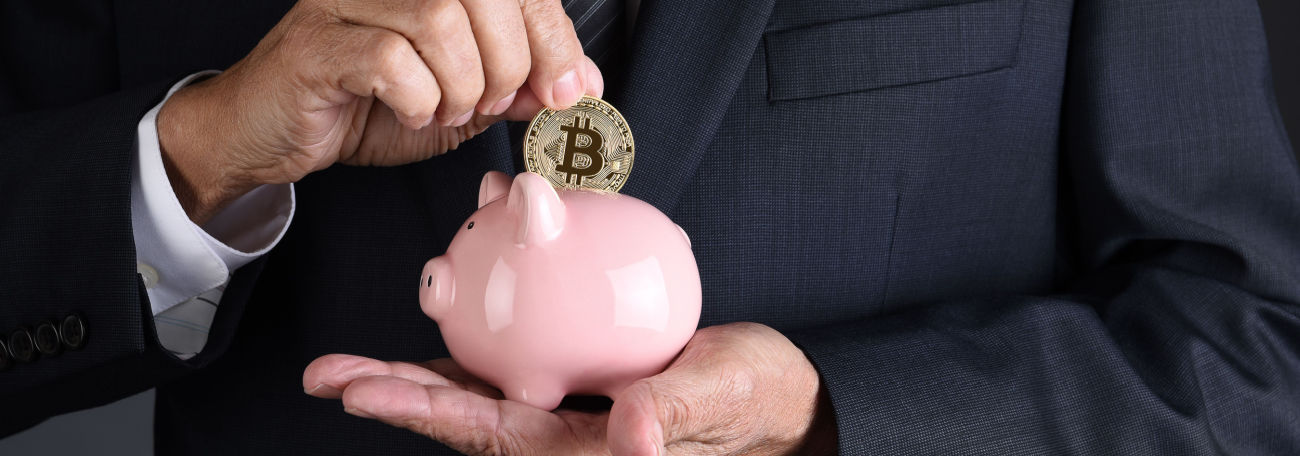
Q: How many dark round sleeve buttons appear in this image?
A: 4